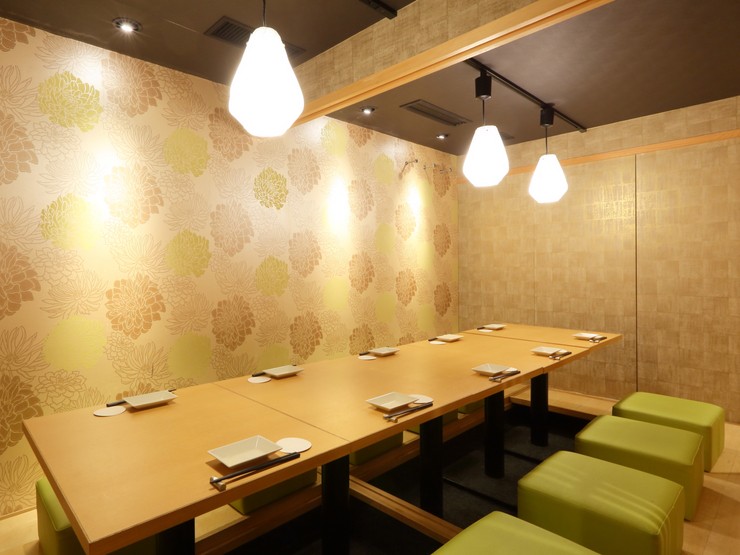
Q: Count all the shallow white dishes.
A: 10